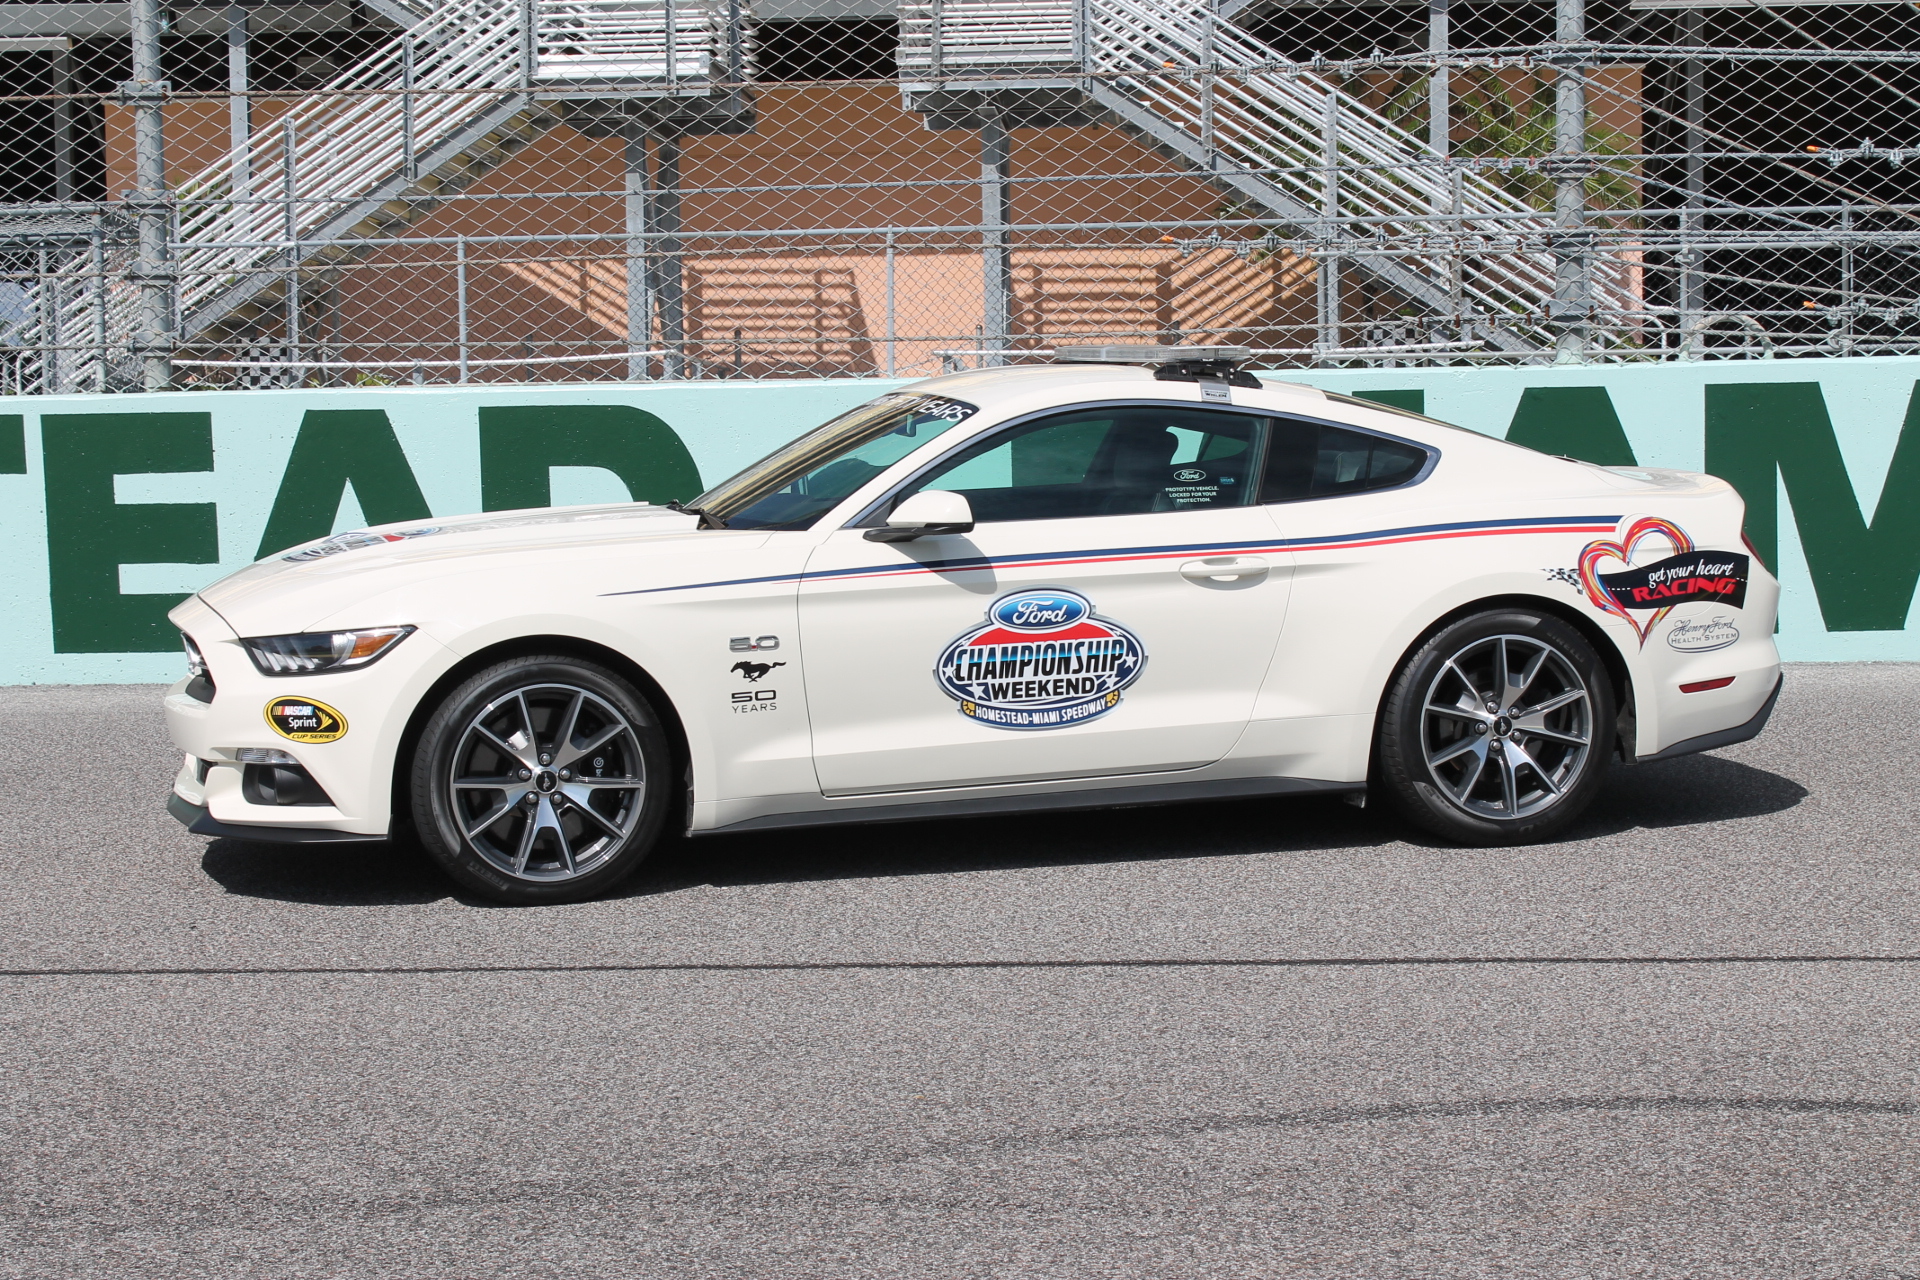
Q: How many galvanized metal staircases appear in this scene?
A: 2